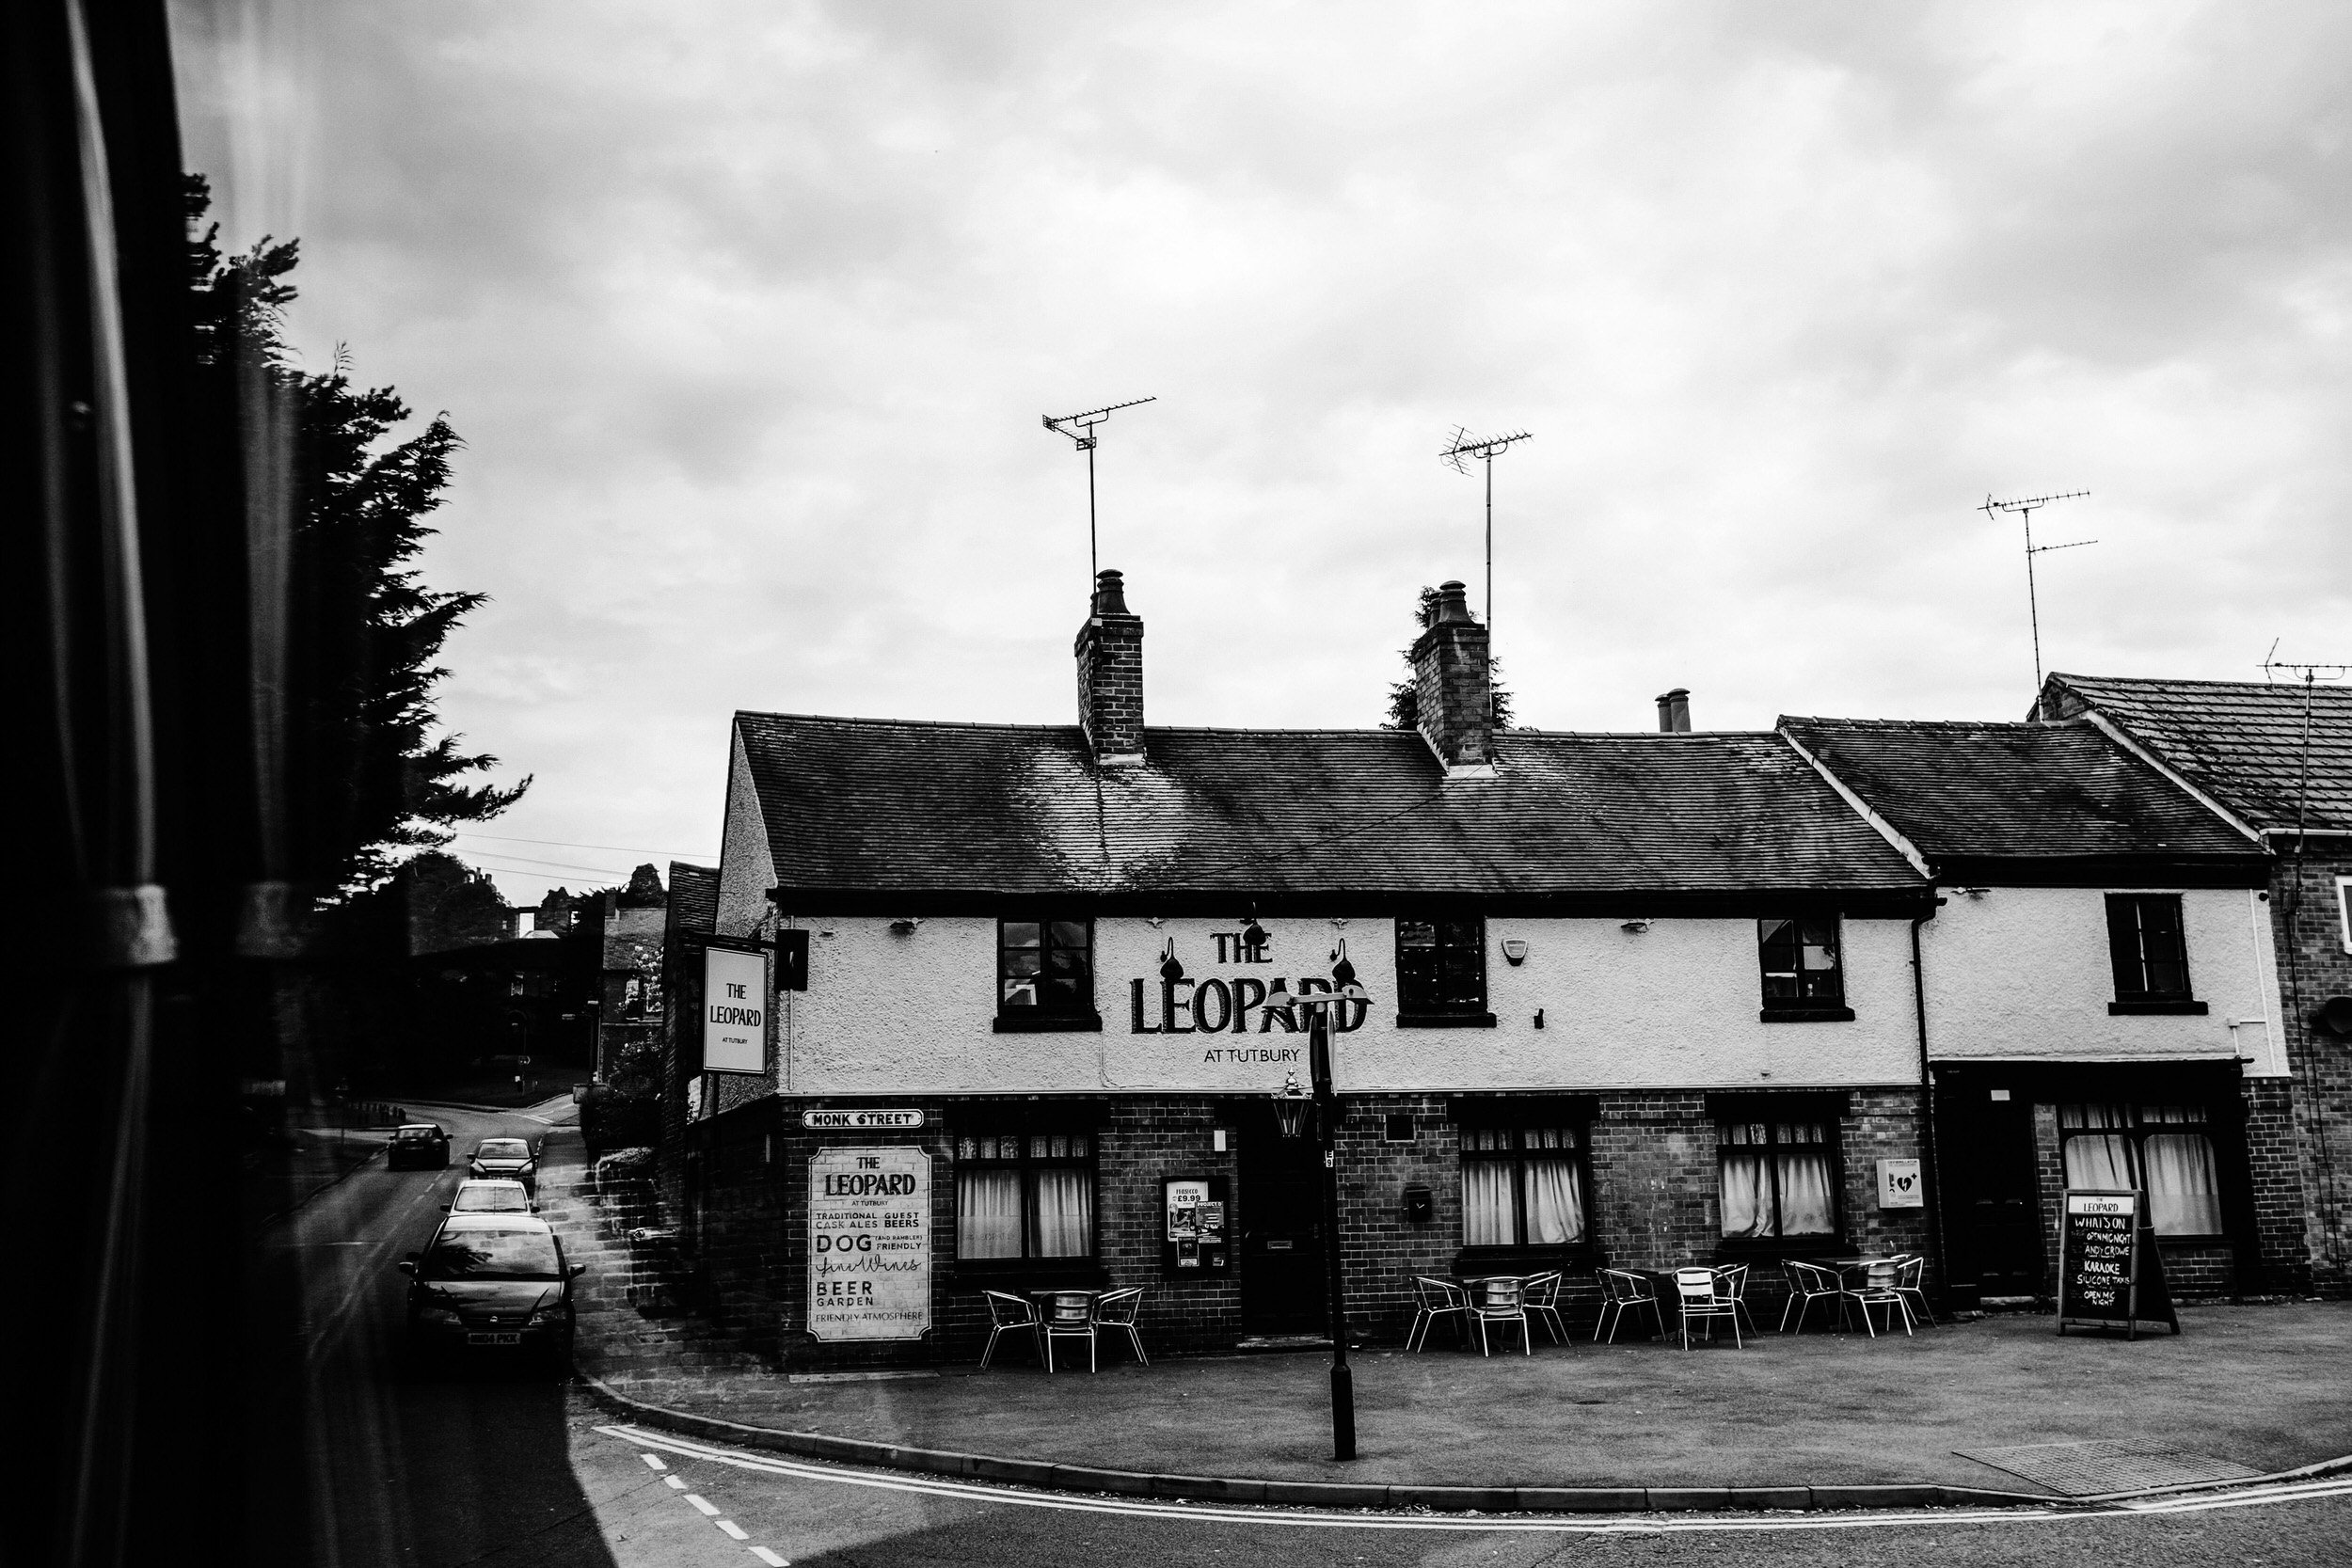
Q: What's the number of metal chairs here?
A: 12